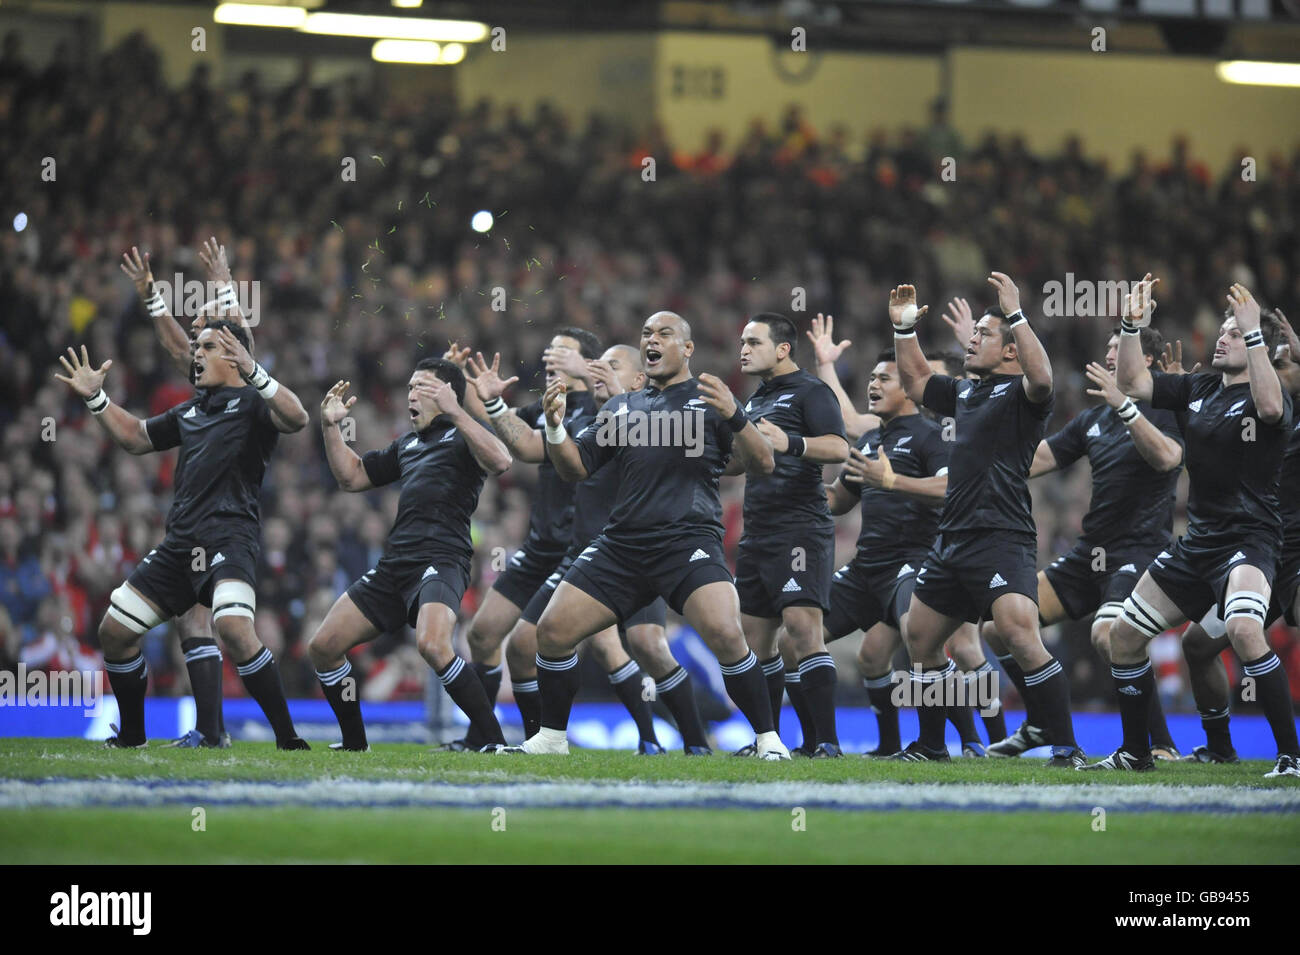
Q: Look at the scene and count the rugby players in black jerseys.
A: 13